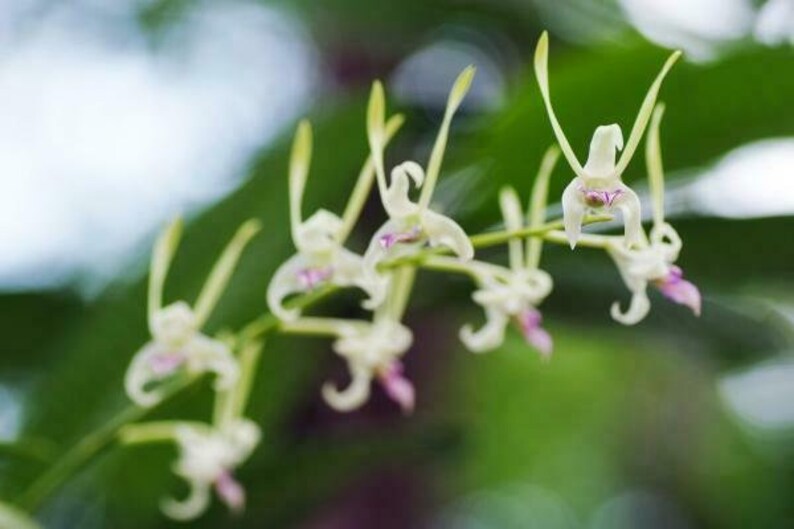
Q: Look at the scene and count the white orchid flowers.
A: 8